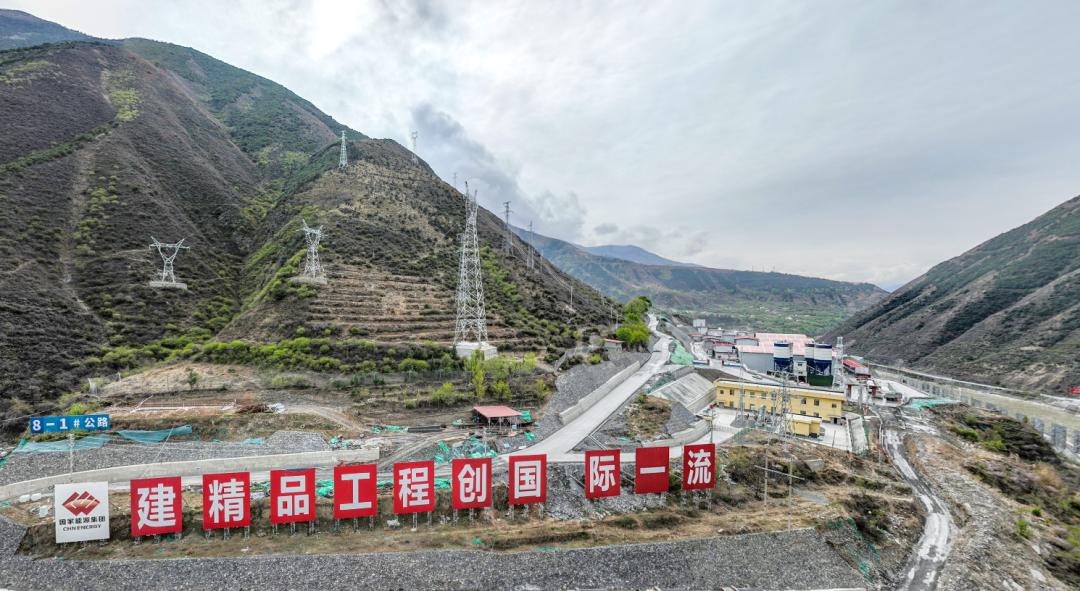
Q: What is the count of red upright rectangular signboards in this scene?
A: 10